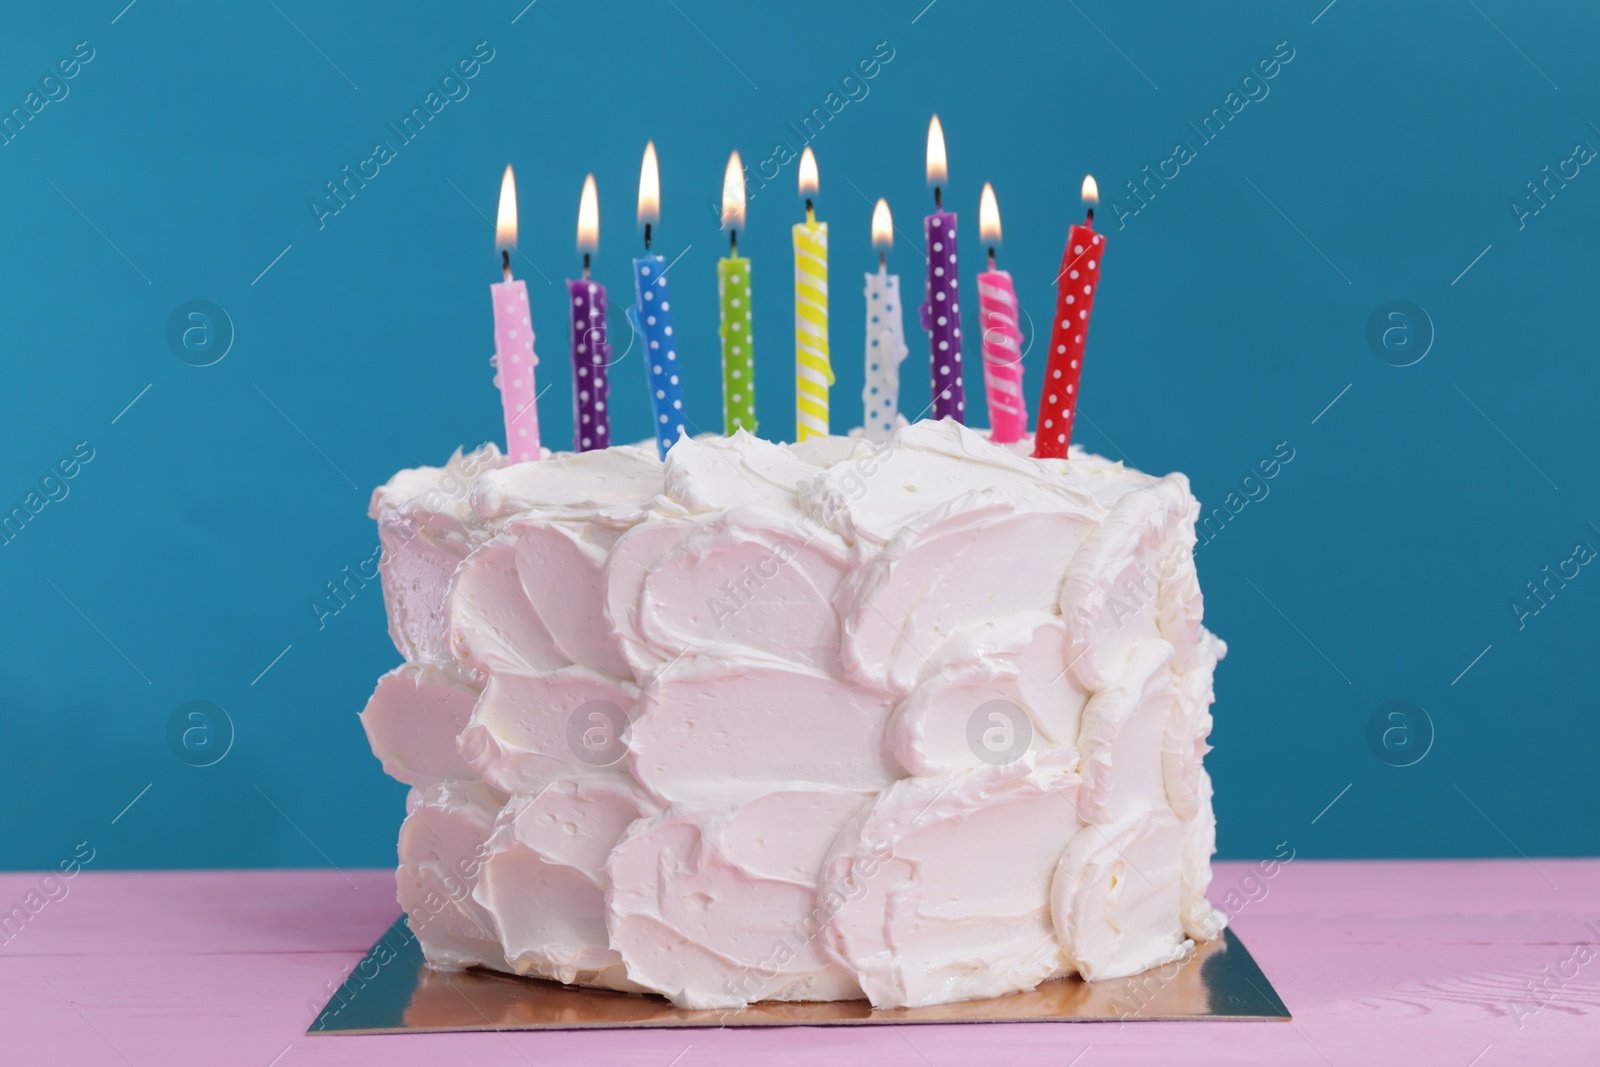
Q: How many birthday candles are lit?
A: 9